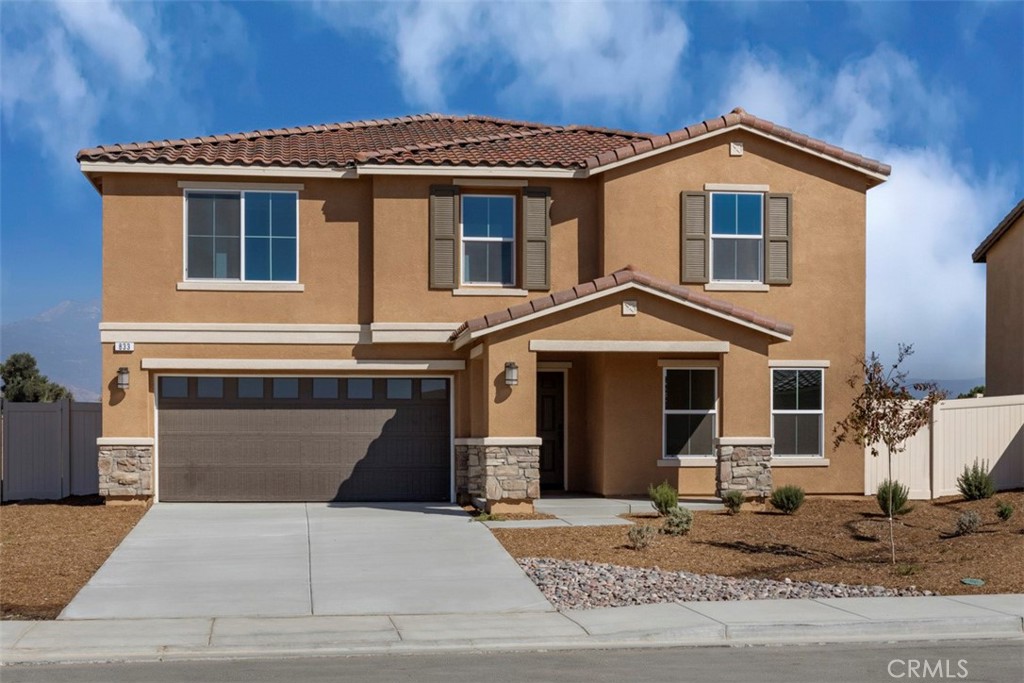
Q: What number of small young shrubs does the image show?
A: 9